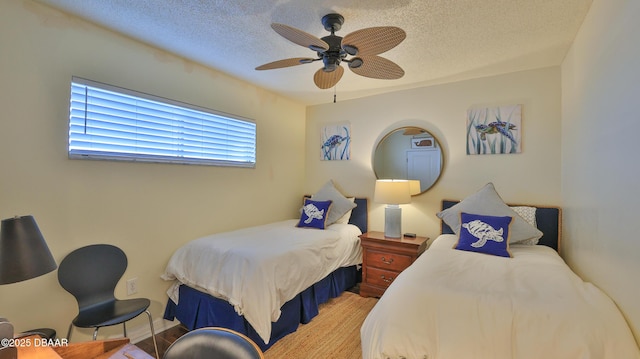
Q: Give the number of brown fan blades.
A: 5